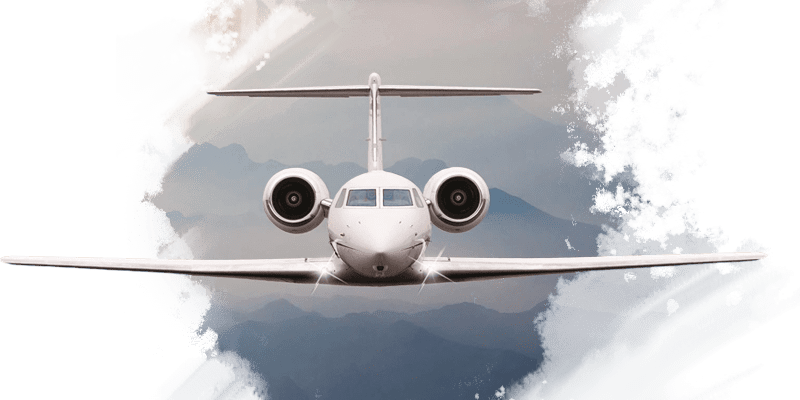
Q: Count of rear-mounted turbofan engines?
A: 2